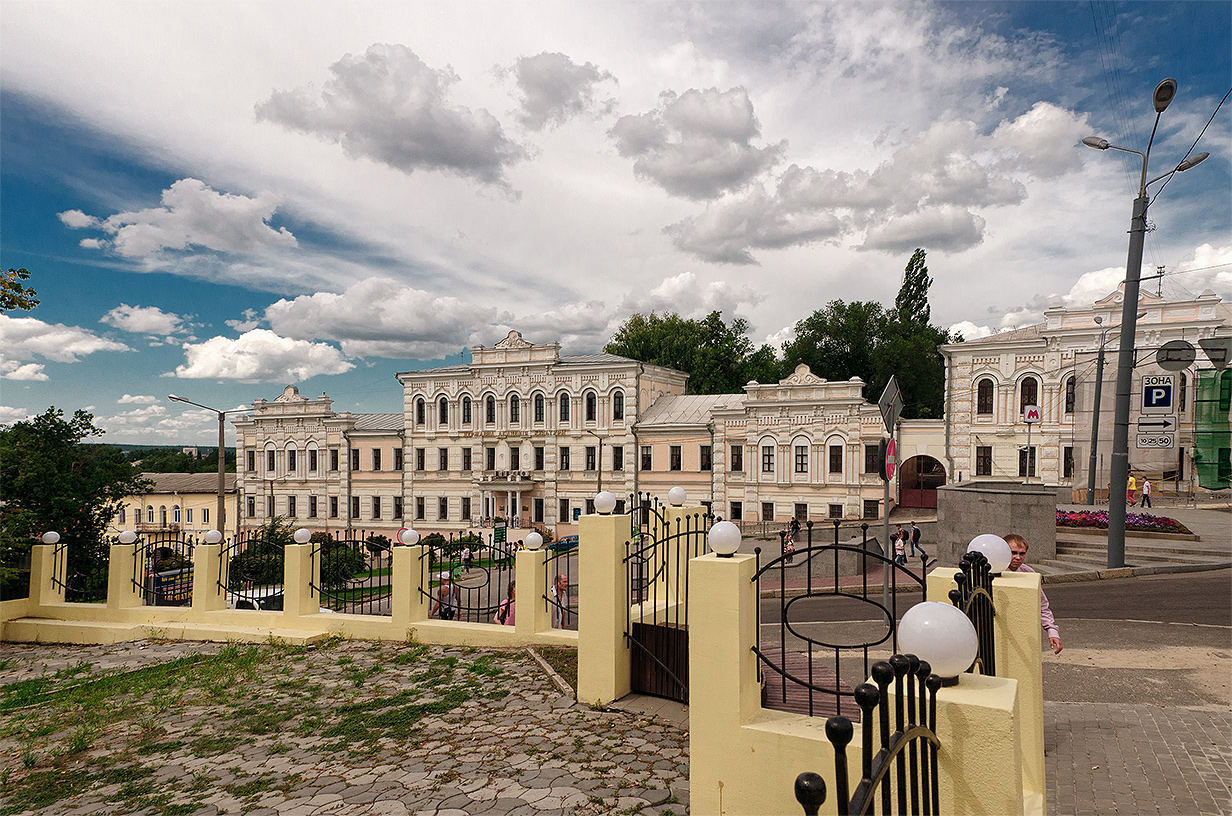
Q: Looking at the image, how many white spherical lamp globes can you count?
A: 11